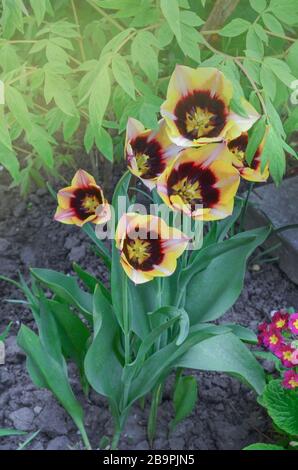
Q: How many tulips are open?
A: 6